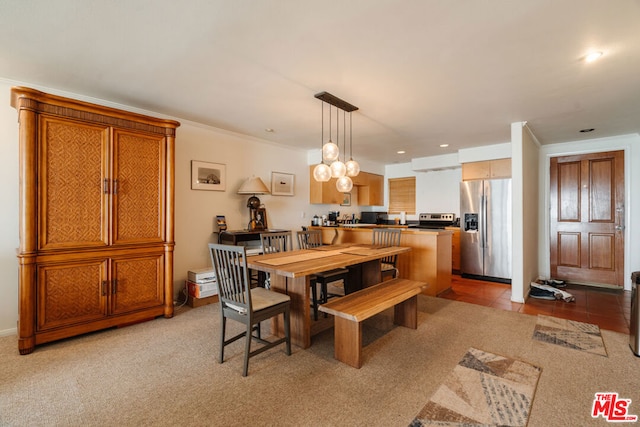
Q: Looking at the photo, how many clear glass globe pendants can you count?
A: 5